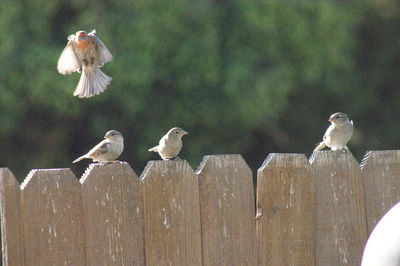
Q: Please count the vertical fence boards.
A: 8